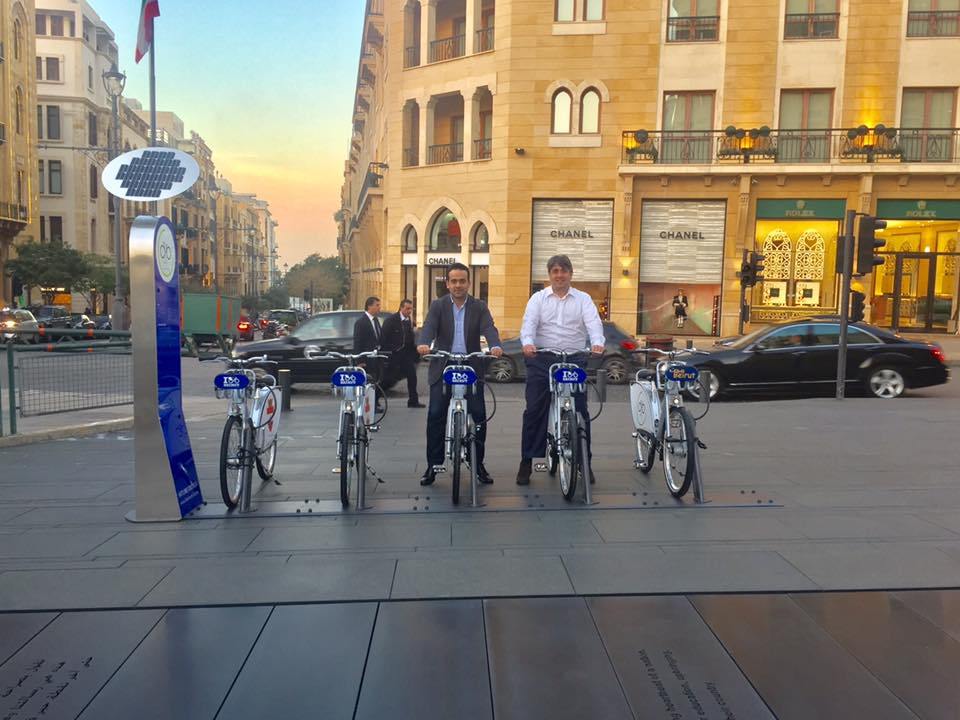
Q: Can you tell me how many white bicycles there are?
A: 5